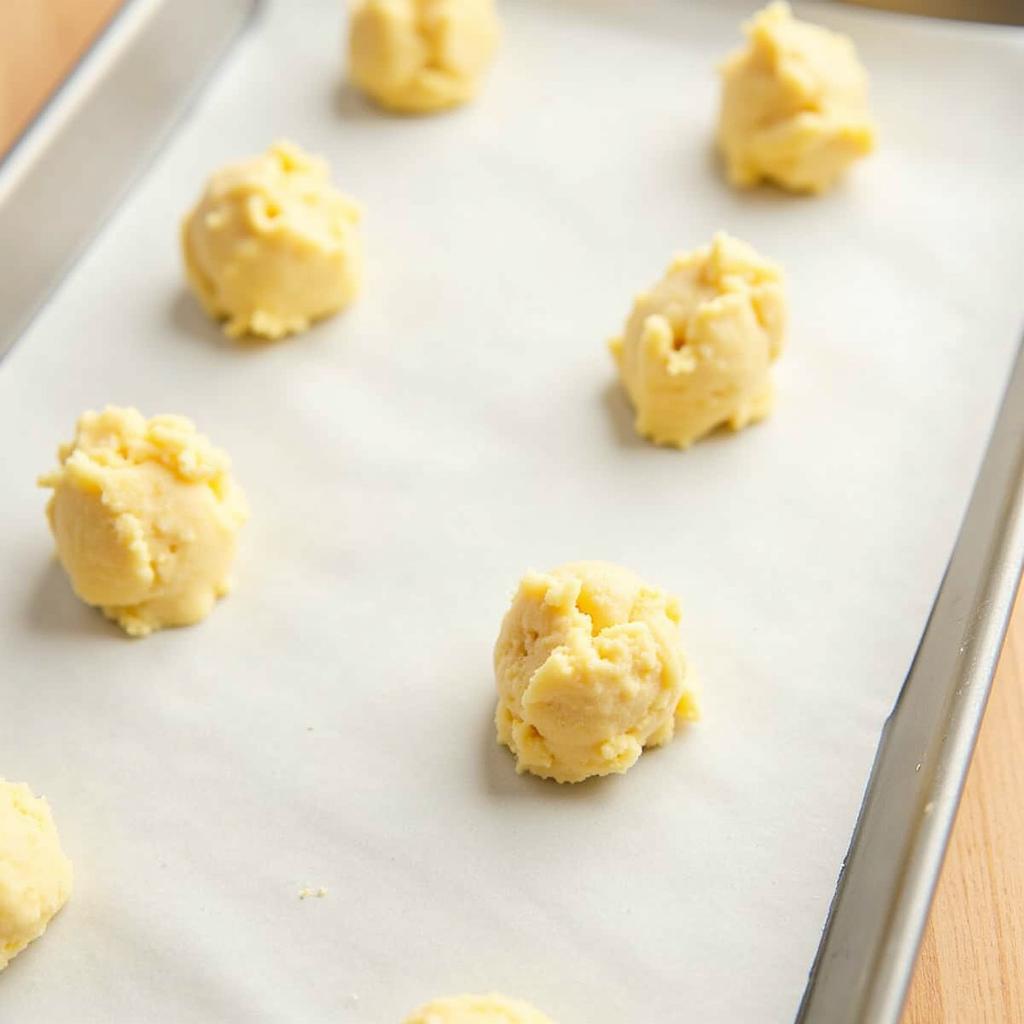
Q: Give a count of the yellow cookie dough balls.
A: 8